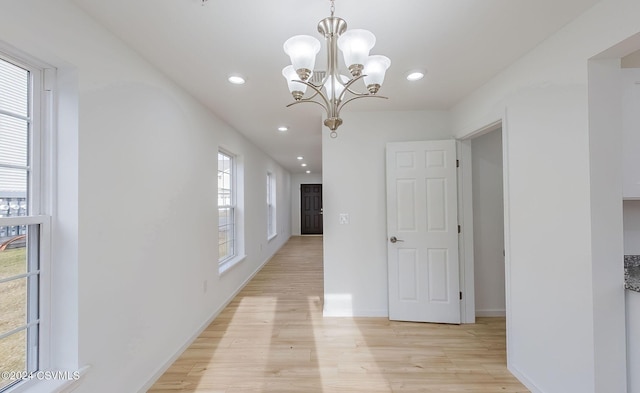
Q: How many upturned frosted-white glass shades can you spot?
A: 5